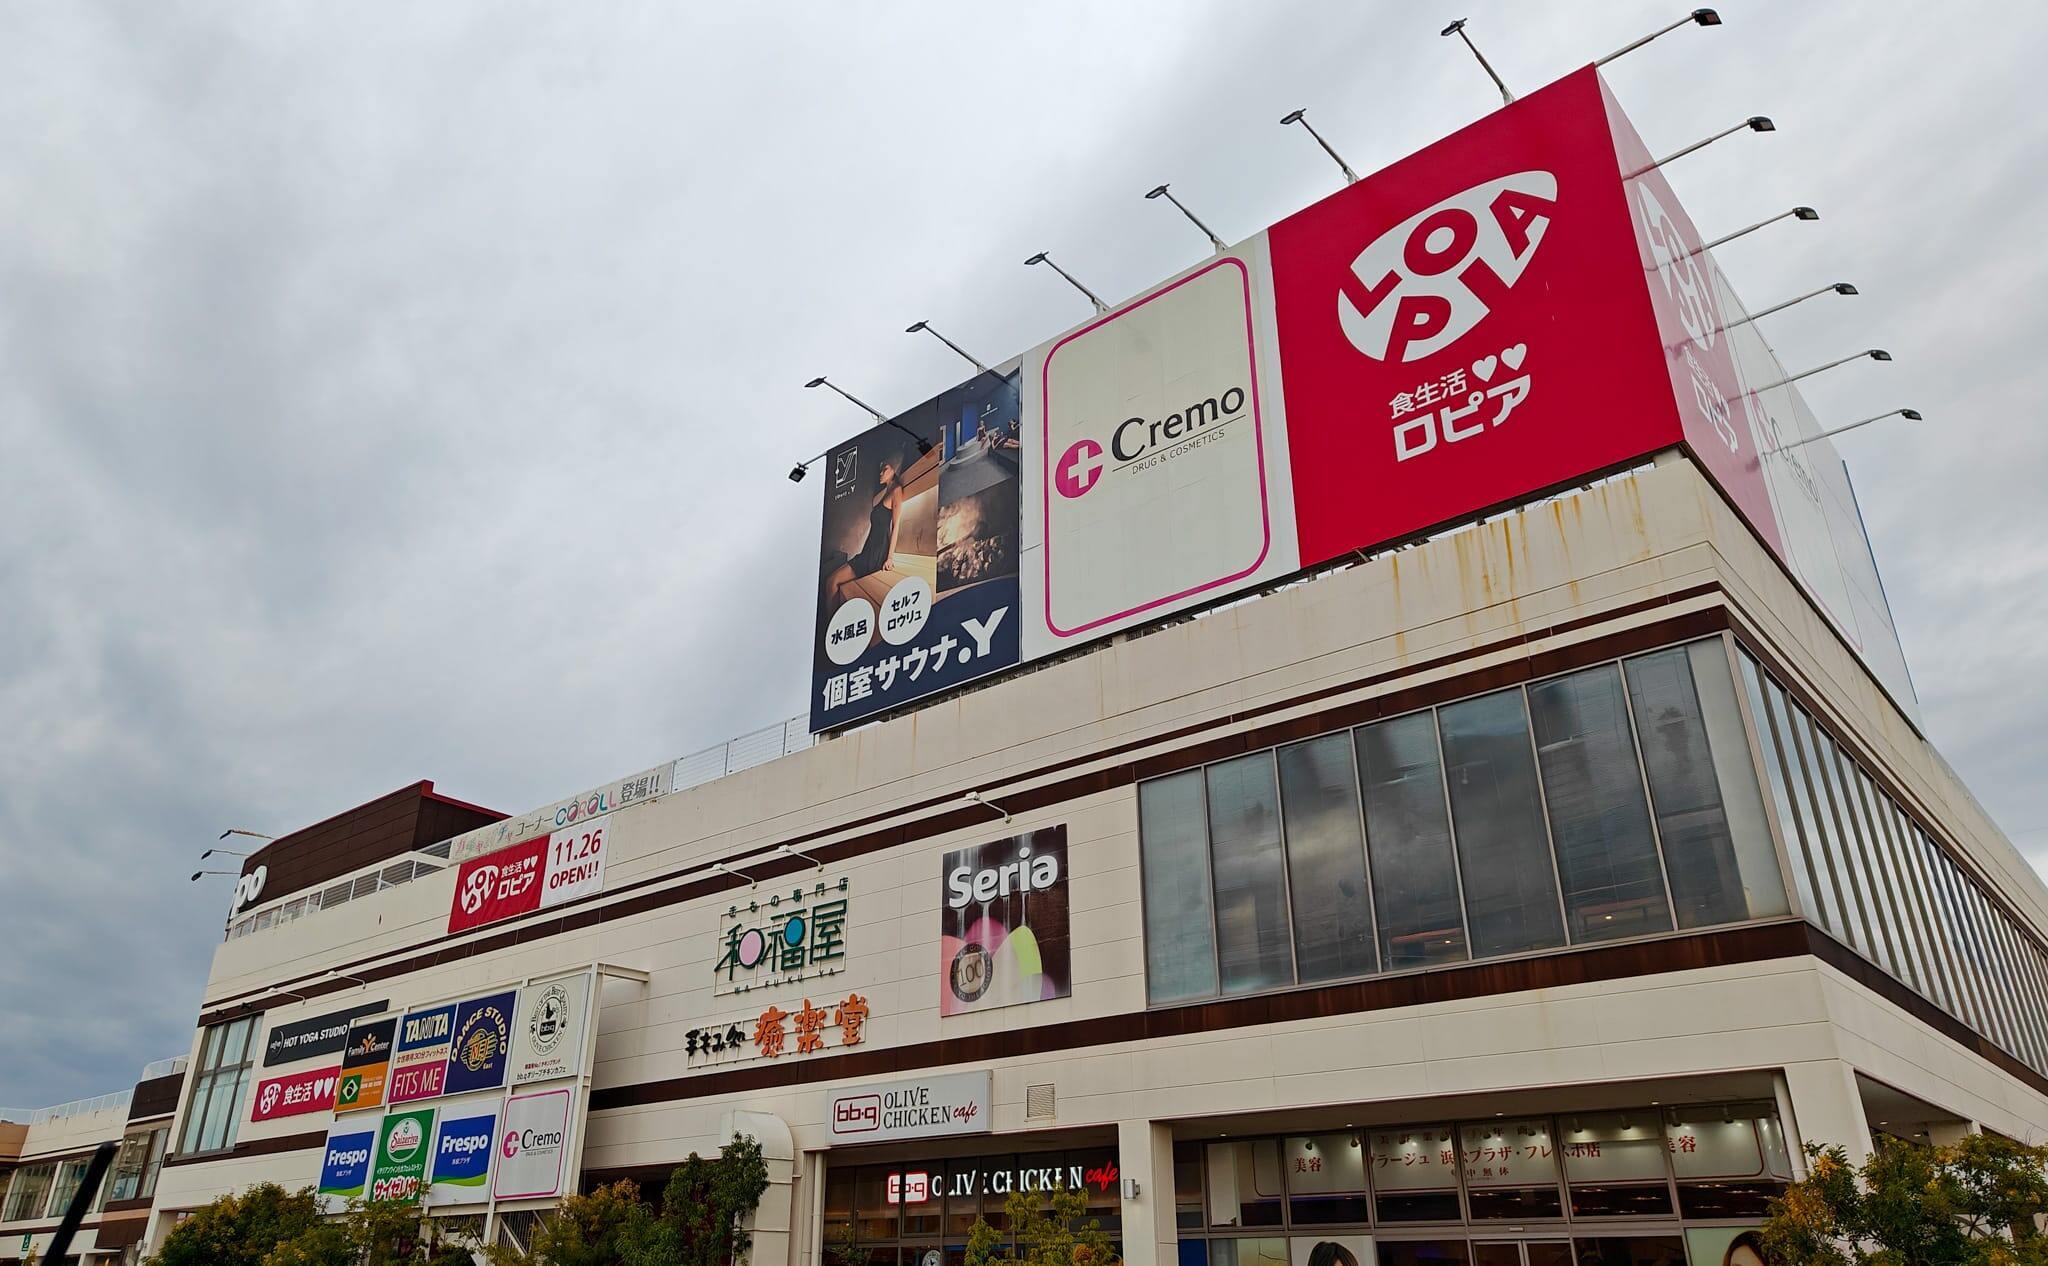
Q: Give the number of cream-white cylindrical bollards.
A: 0